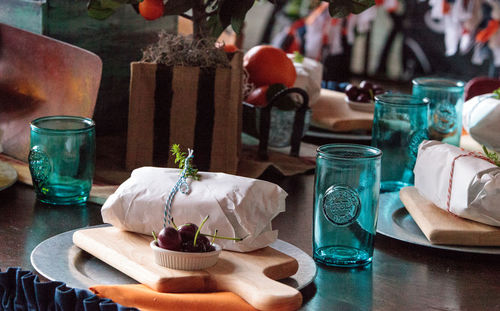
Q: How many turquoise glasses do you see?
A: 4